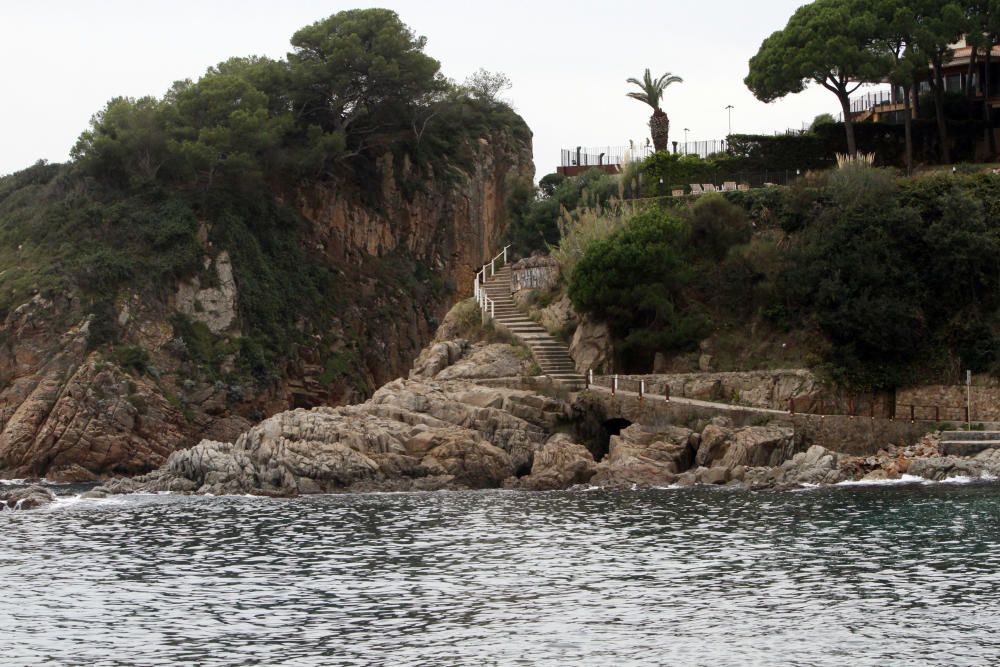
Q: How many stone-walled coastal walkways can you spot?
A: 1